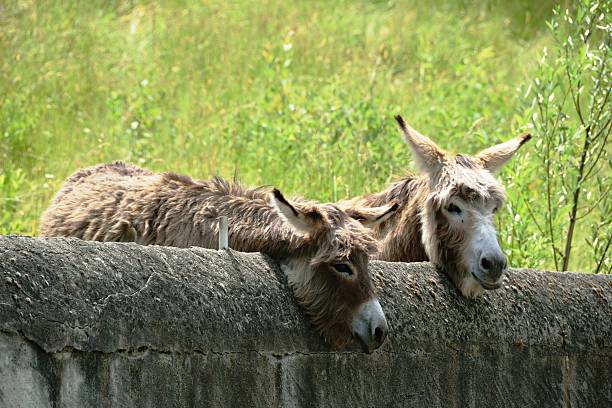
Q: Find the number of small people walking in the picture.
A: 0